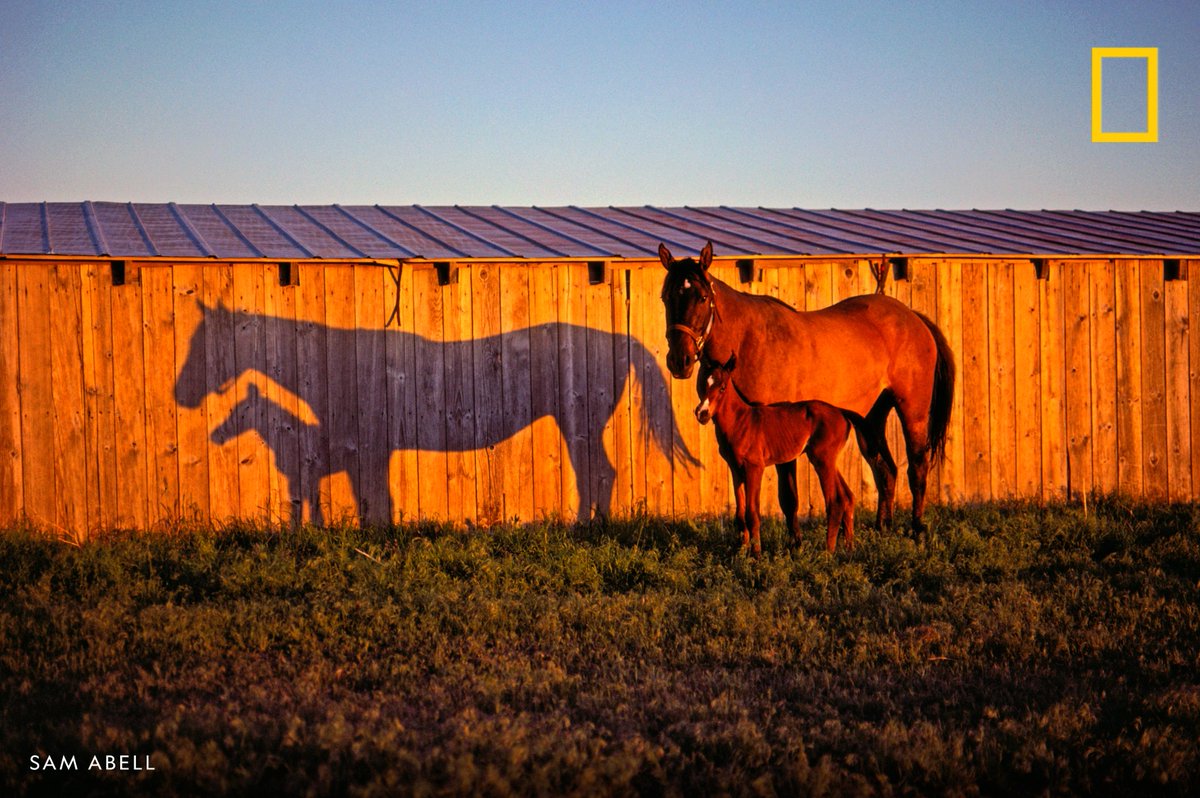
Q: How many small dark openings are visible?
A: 8